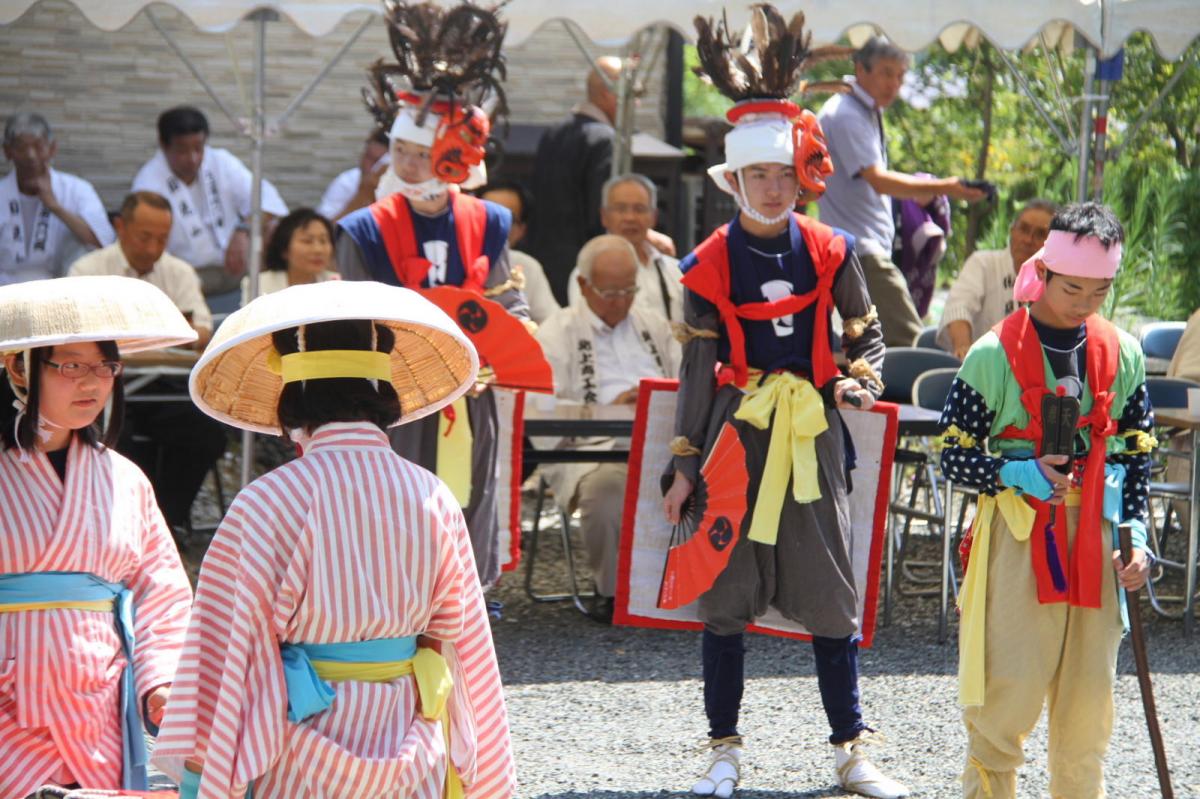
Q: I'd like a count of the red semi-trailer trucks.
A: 0